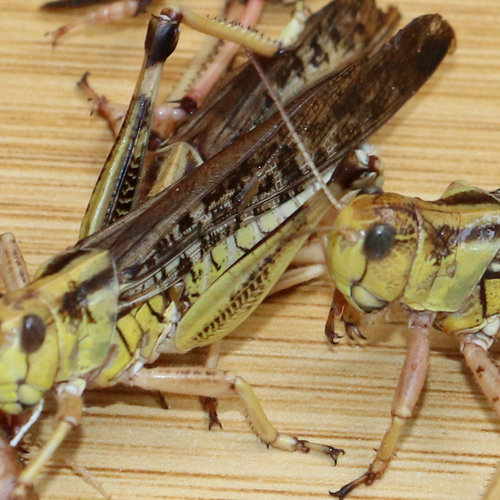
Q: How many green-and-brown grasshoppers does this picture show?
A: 2